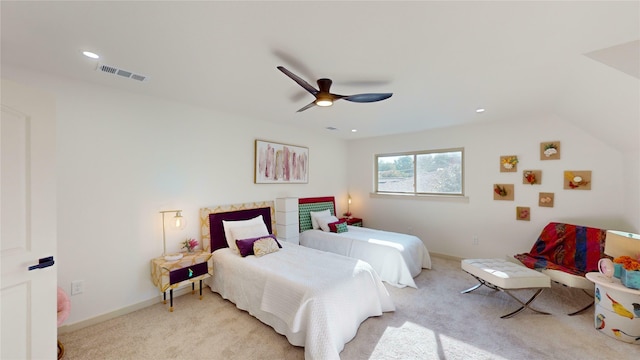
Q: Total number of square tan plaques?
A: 7